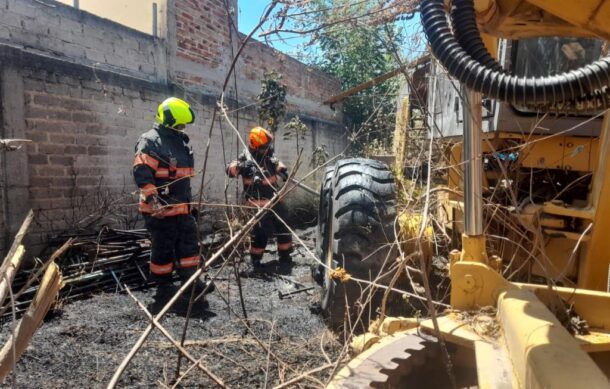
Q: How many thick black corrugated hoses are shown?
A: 2